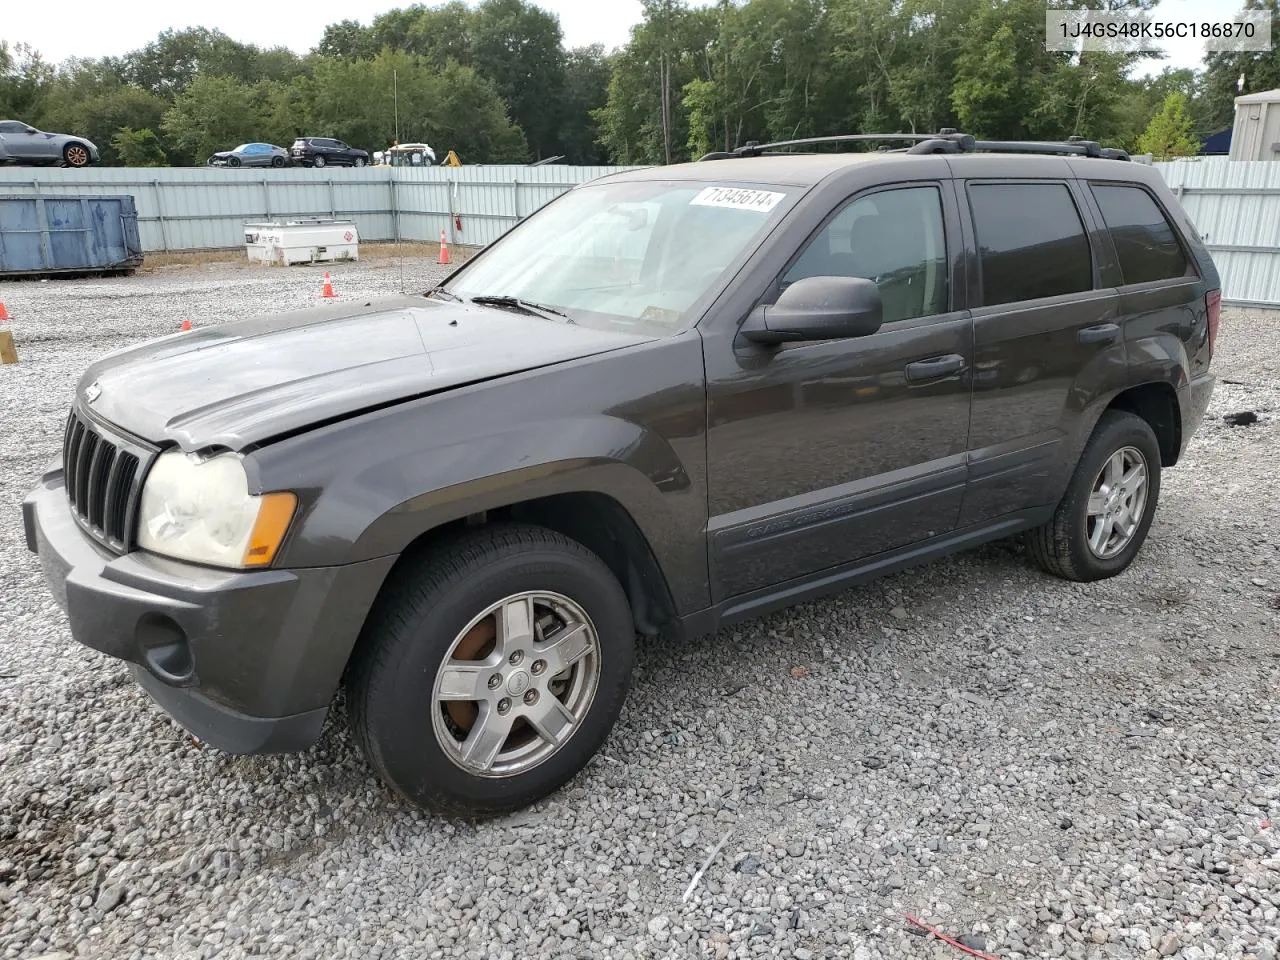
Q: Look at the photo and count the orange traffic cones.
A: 4